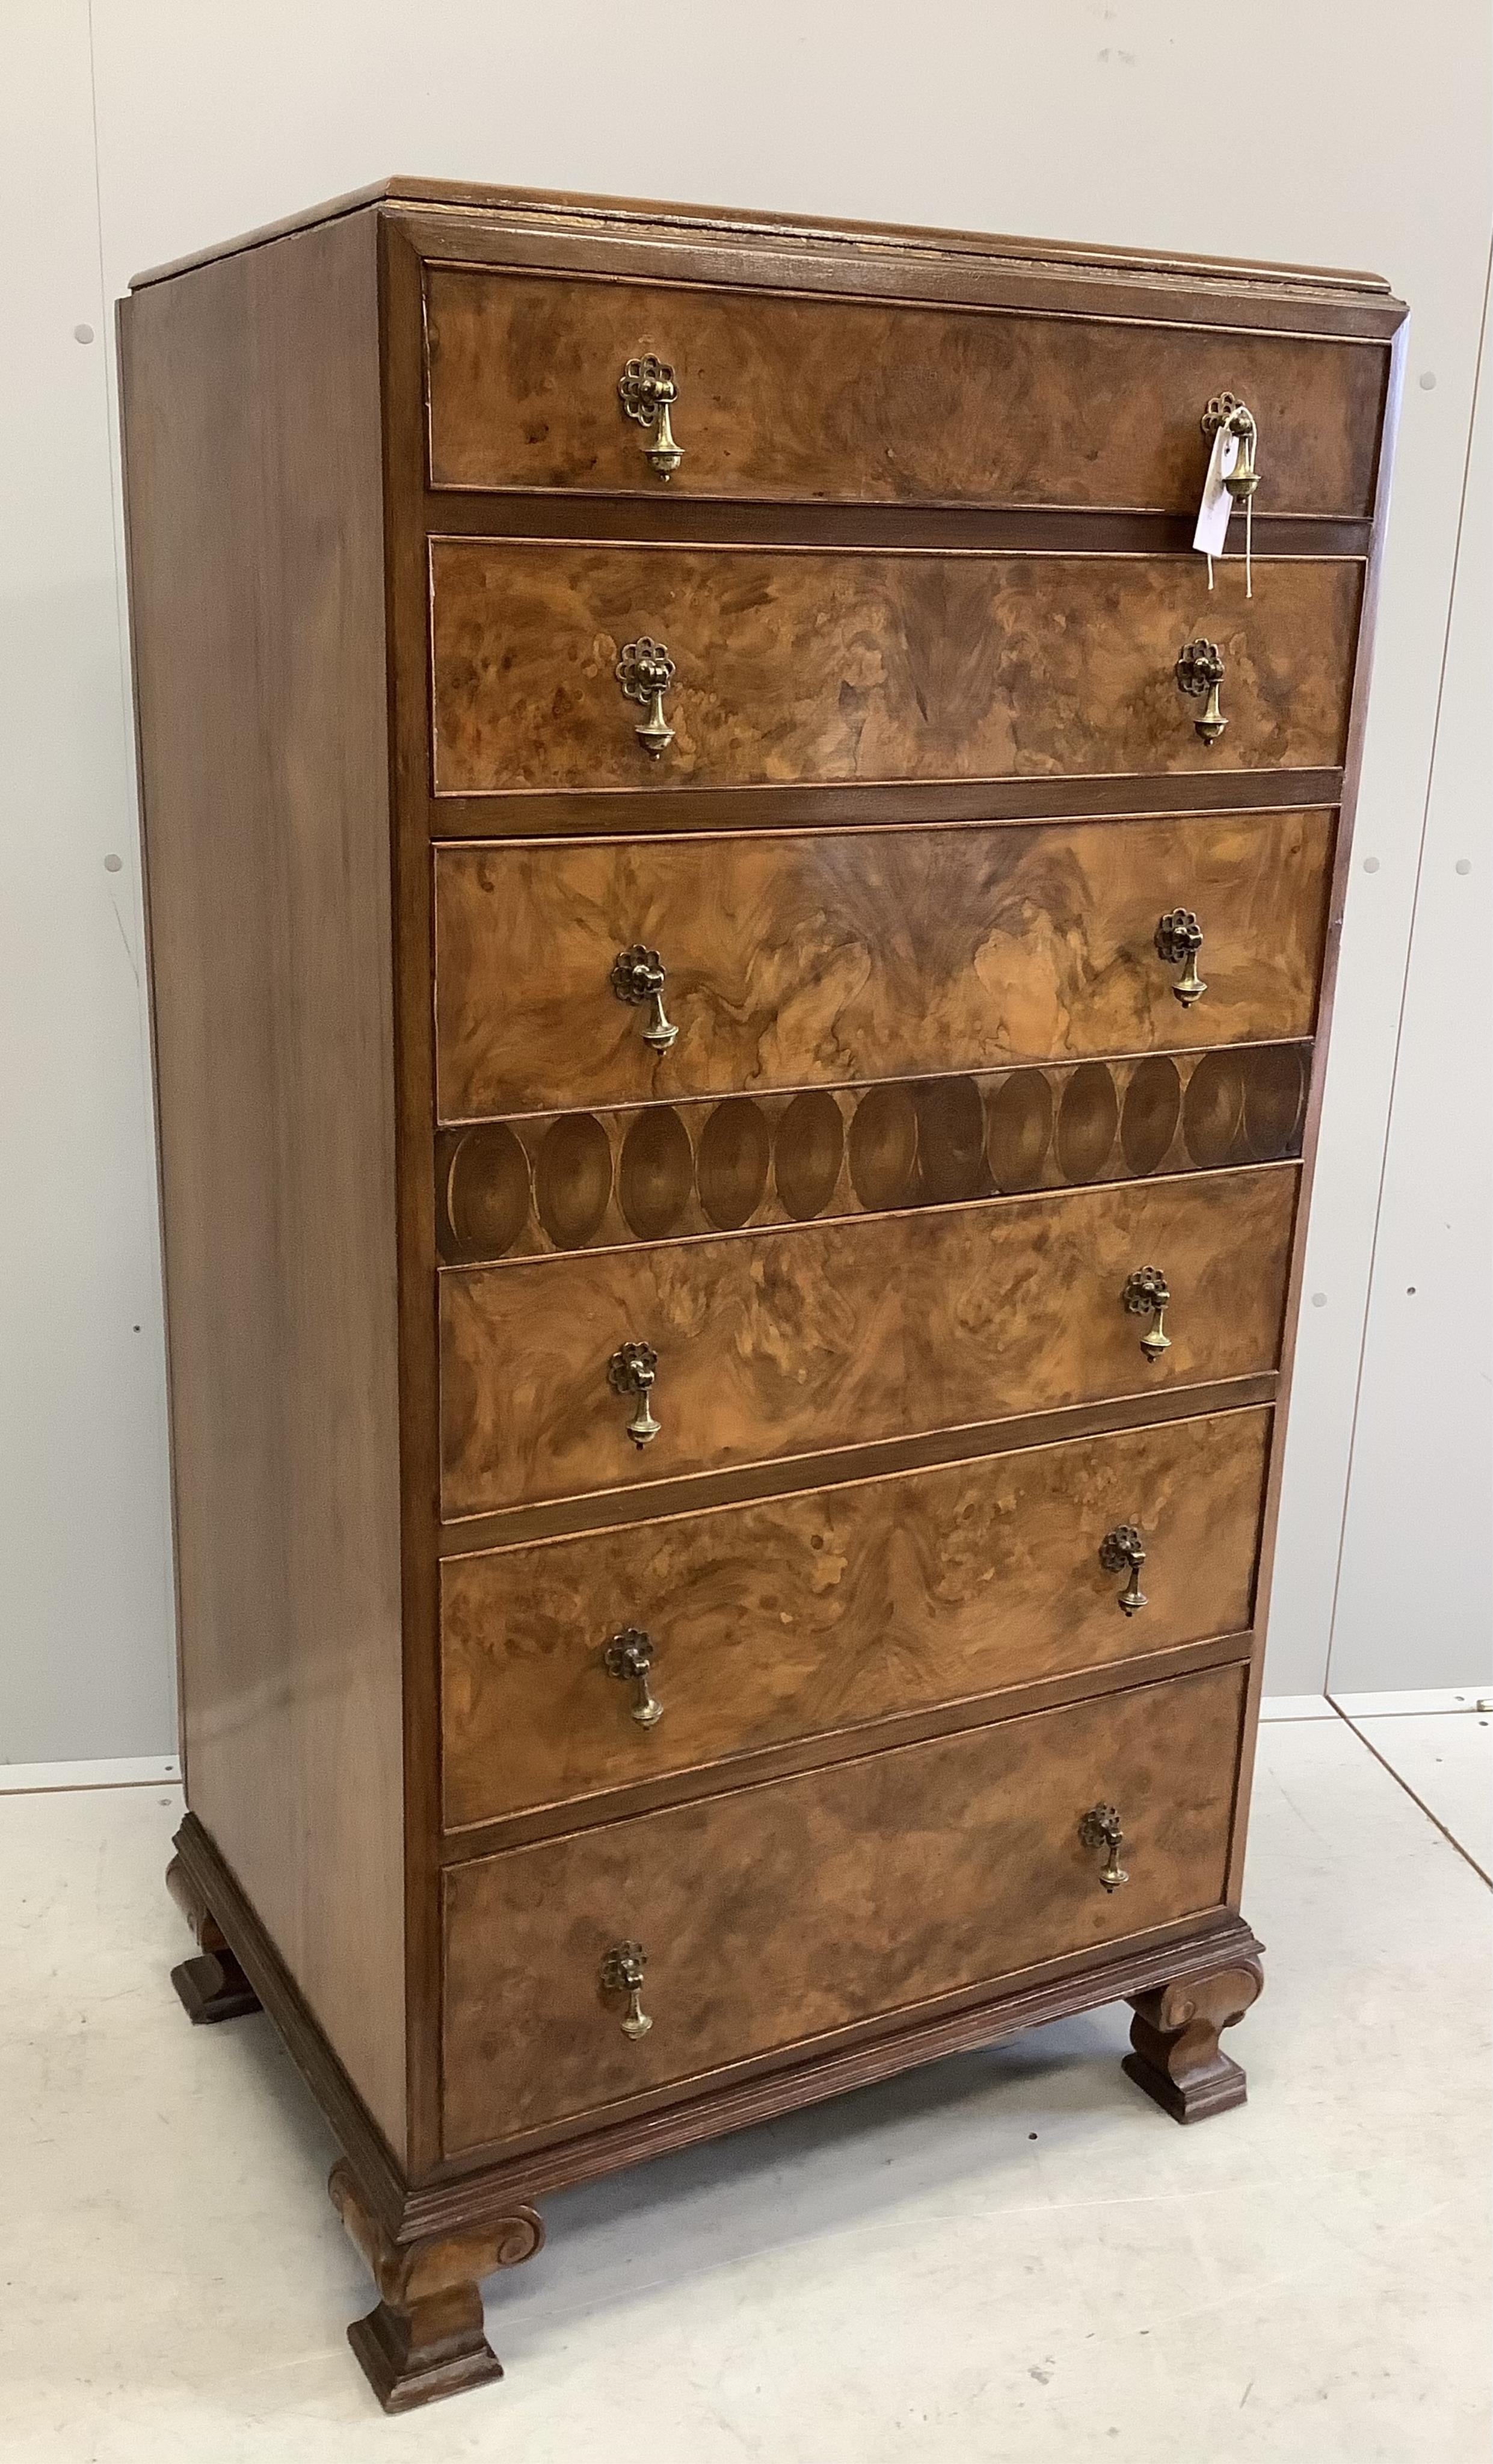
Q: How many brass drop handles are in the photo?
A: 12